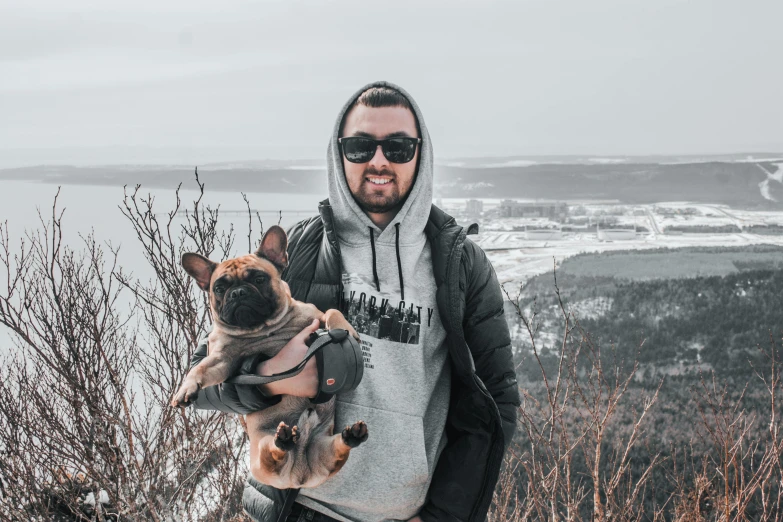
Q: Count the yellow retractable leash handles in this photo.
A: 0